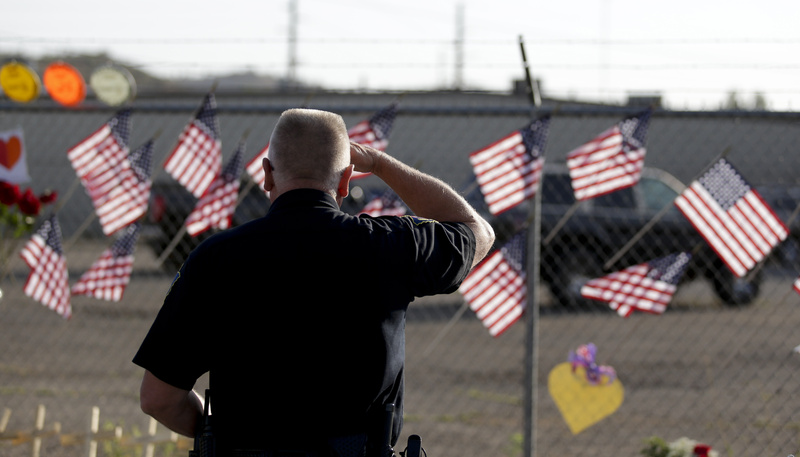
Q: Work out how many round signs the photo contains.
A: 3